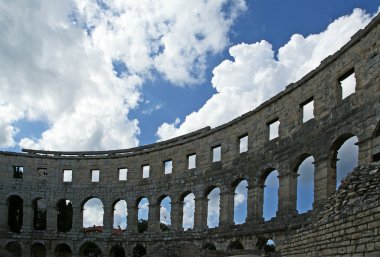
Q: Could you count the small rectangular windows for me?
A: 13